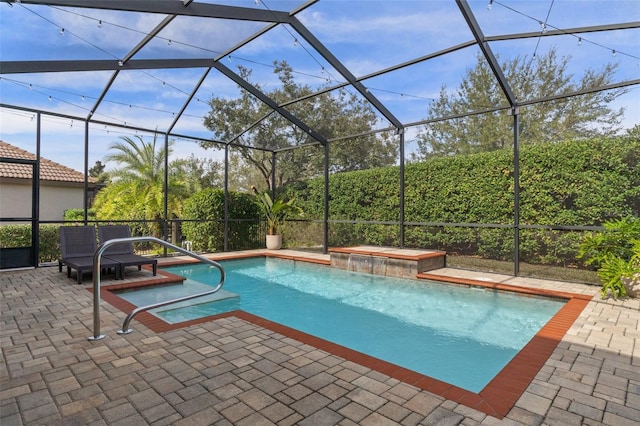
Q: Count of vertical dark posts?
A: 8